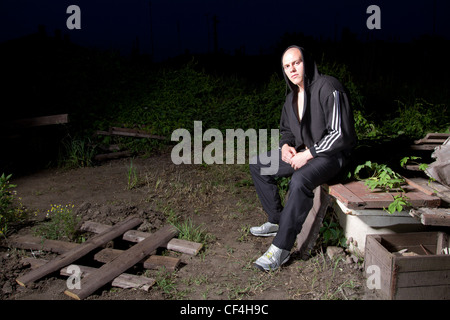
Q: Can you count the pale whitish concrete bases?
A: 1